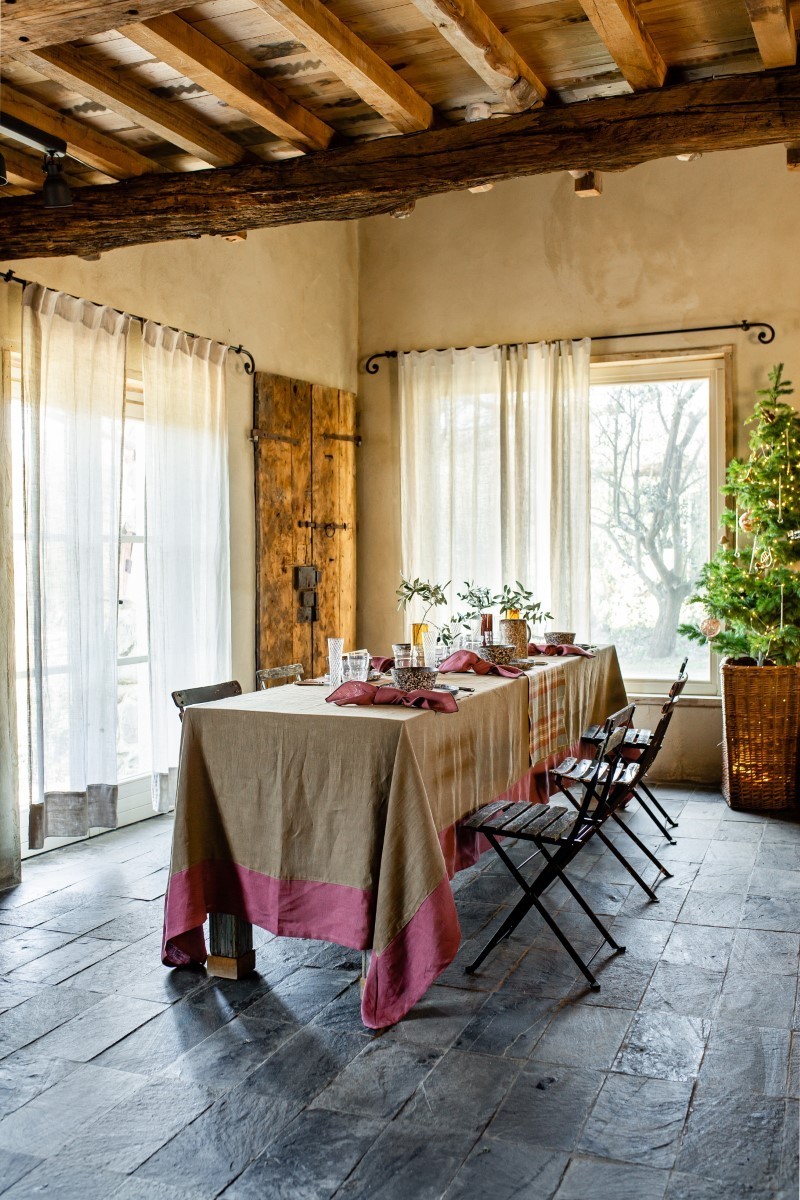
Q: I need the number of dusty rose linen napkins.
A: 4